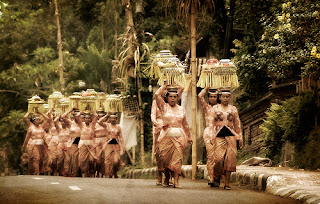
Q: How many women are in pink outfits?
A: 11